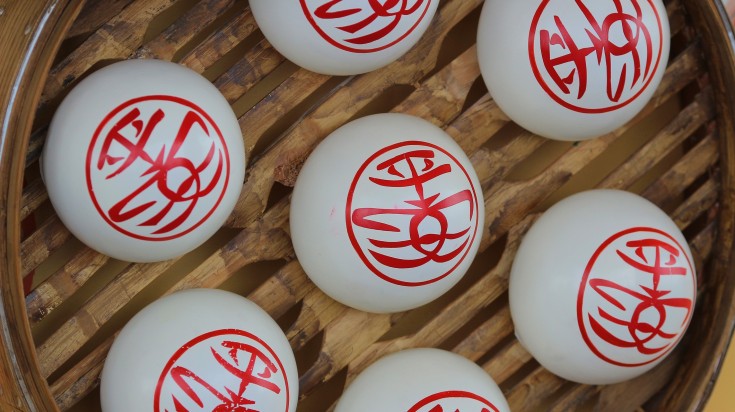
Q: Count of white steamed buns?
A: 7